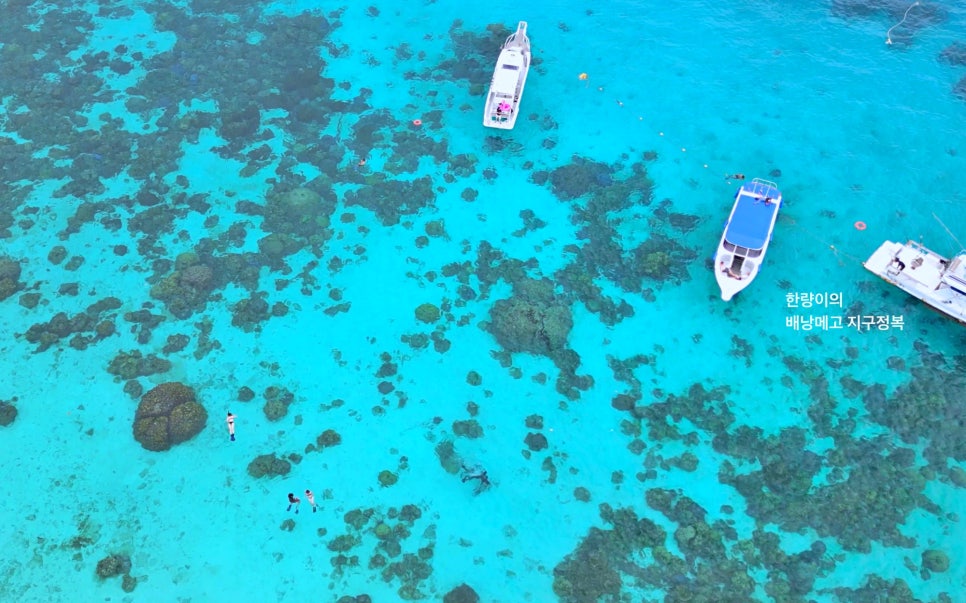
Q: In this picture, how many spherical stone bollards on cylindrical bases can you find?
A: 0